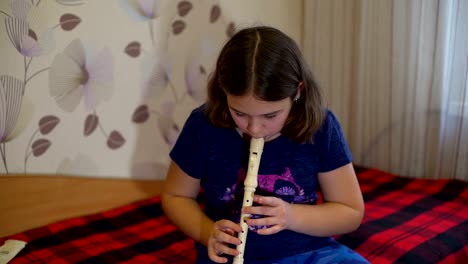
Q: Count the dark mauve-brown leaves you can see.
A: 12